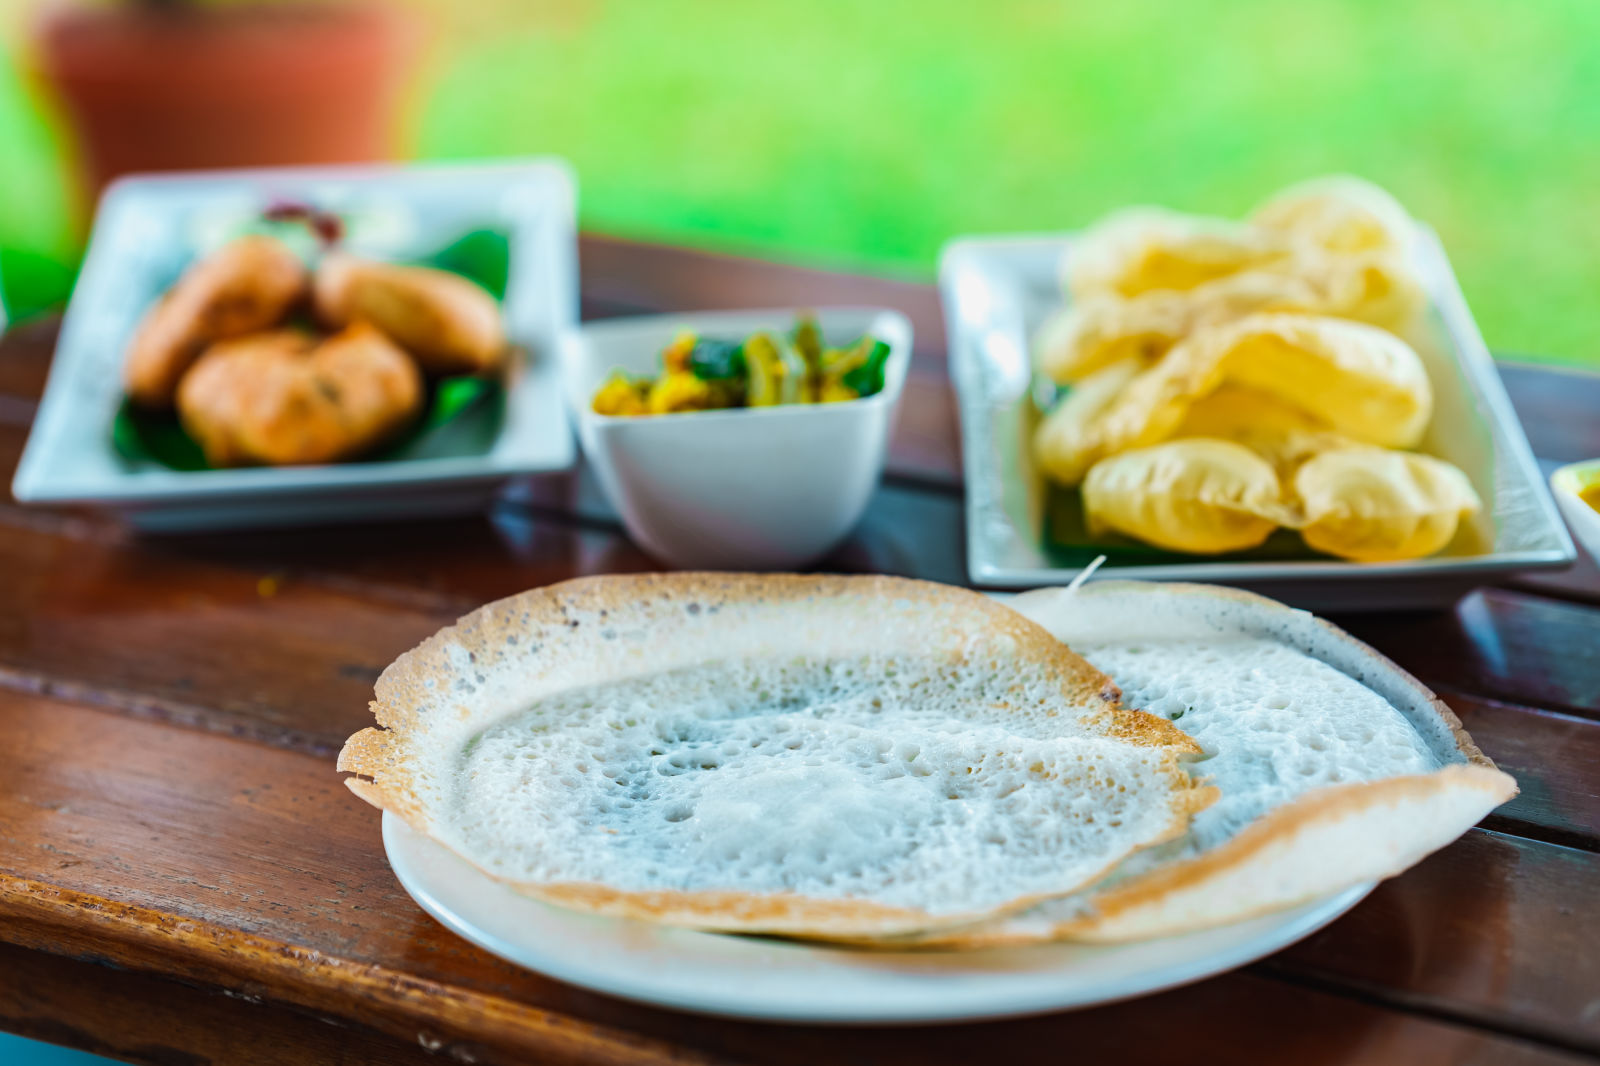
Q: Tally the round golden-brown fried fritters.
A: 3